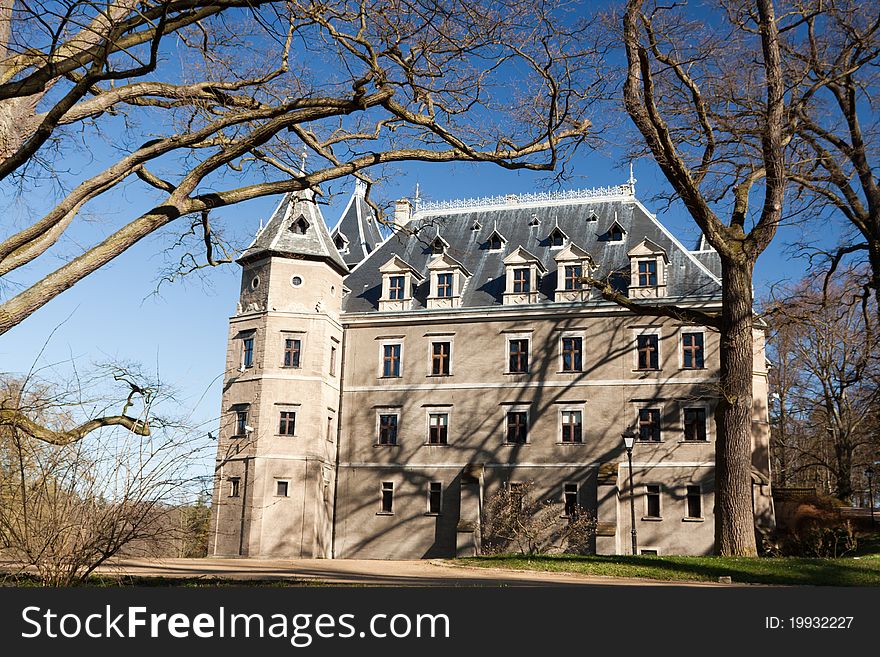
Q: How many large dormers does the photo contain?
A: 5